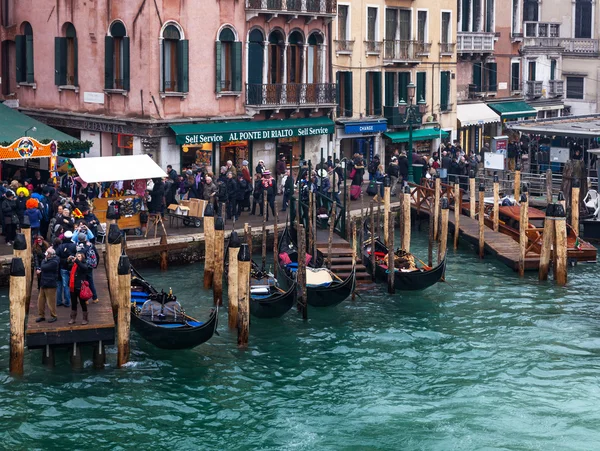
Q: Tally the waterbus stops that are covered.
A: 1